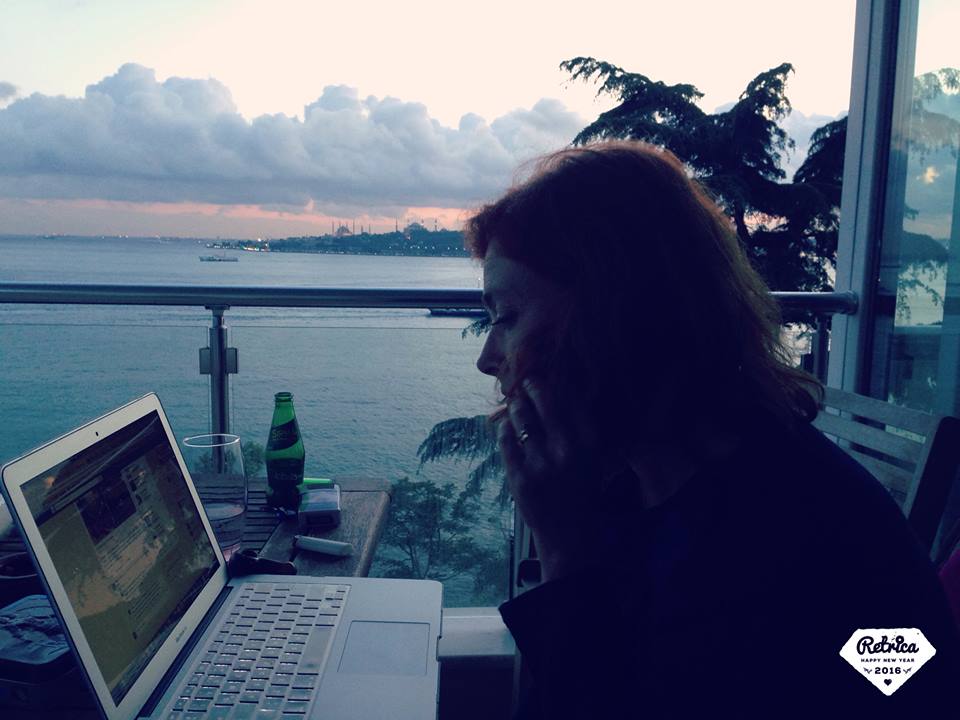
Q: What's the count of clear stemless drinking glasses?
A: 1